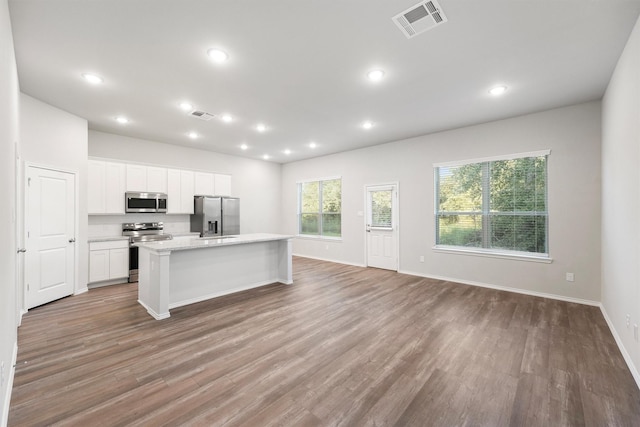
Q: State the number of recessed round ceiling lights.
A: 14